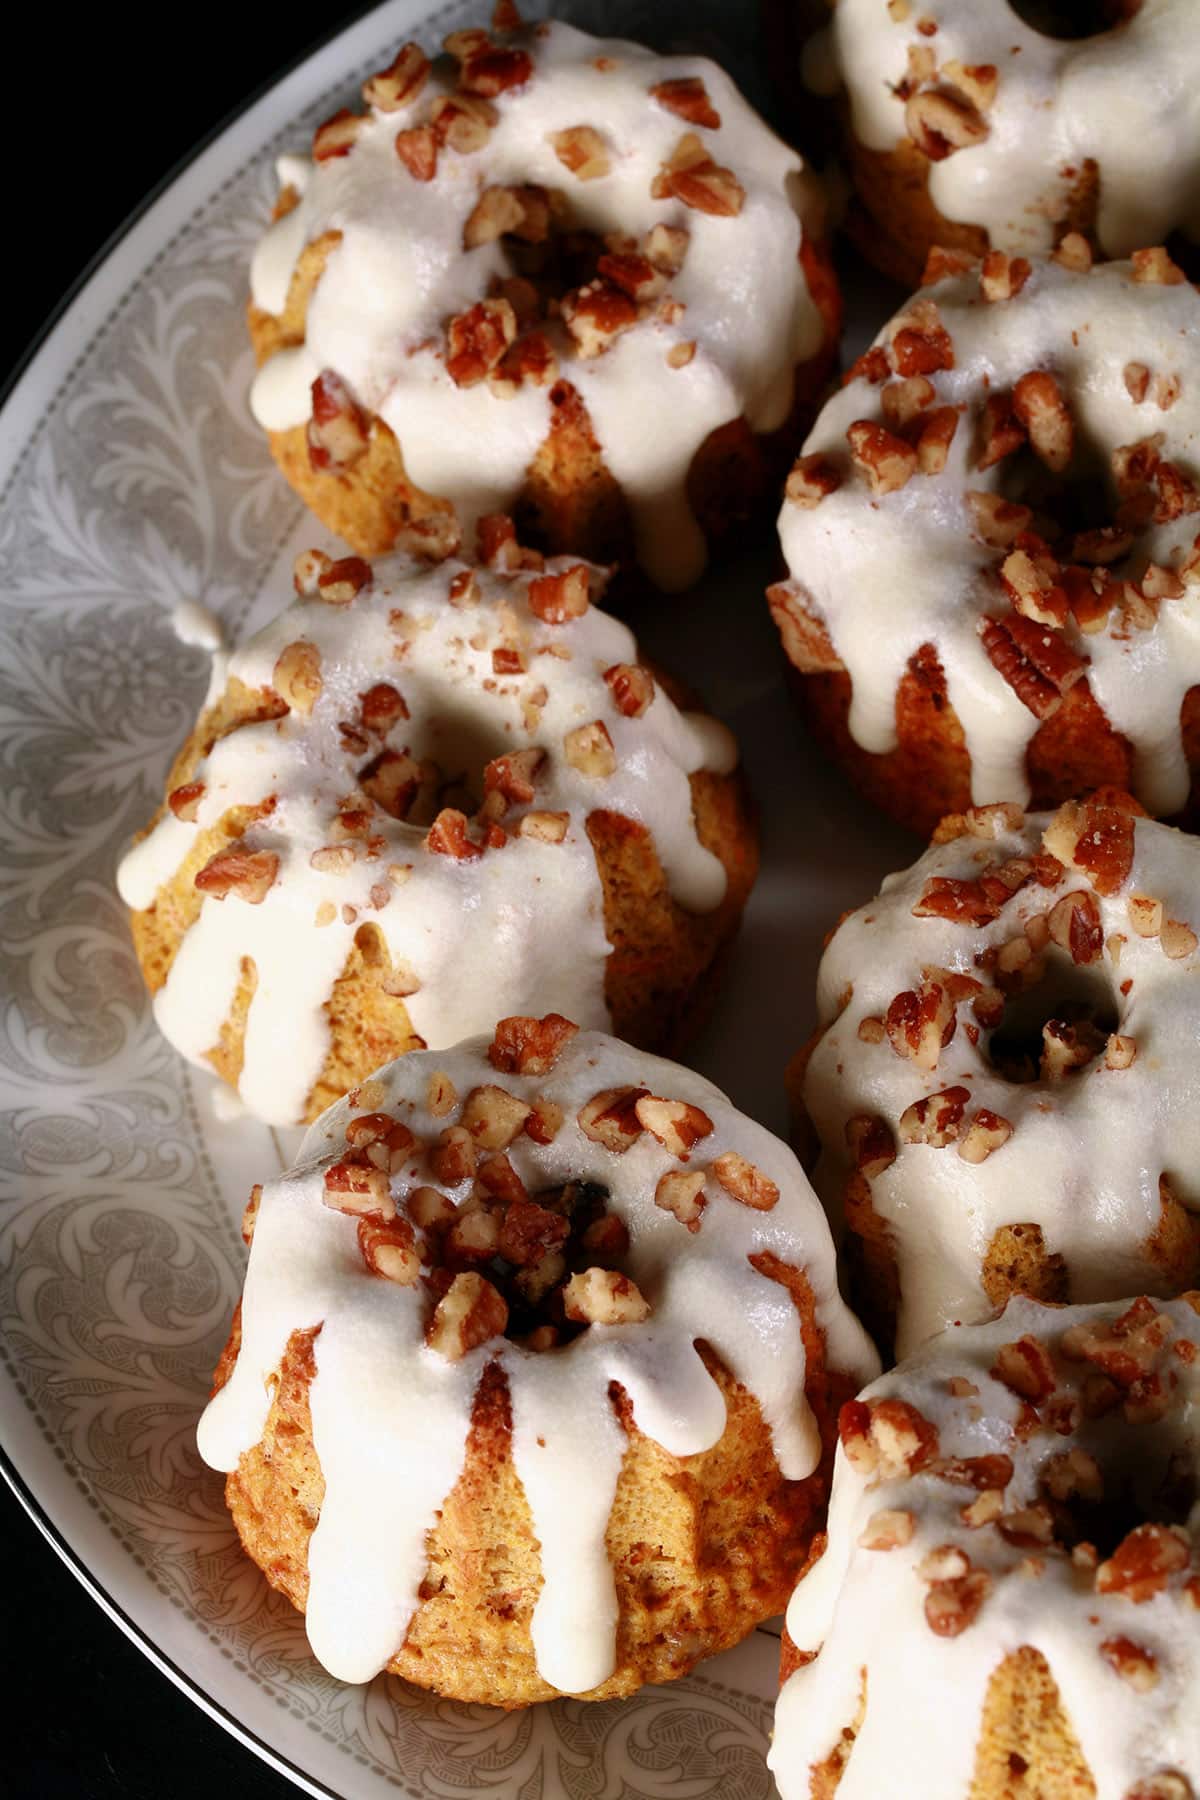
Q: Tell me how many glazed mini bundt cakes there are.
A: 7